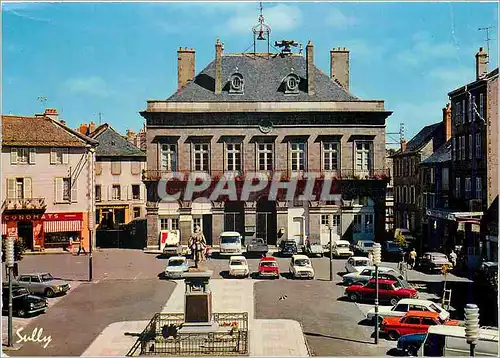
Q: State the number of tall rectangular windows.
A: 7